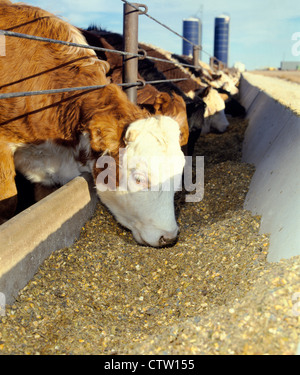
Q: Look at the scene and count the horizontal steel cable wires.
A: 3